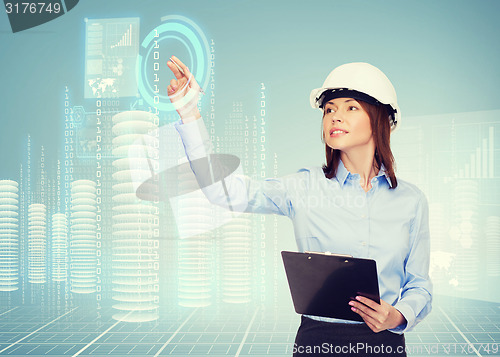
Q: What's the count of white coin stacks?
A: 7